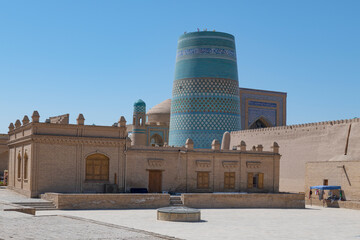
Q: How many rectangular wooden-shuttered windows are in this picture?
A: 3